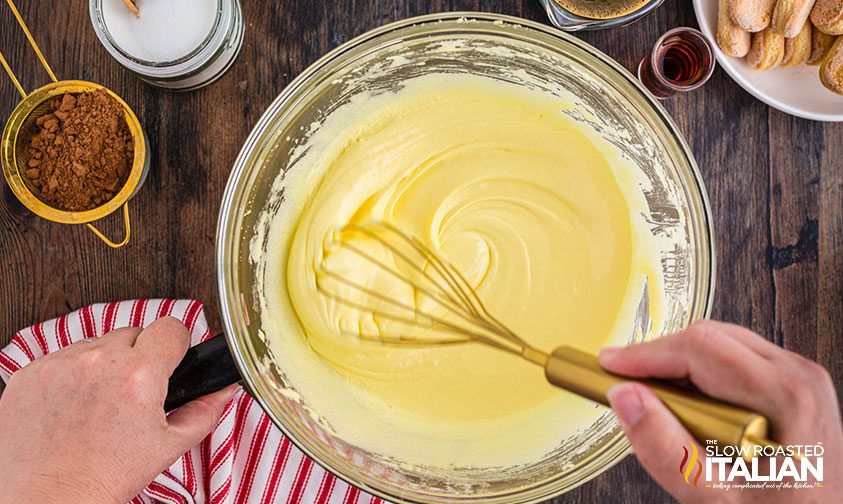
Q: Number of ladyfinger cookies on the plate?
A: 8